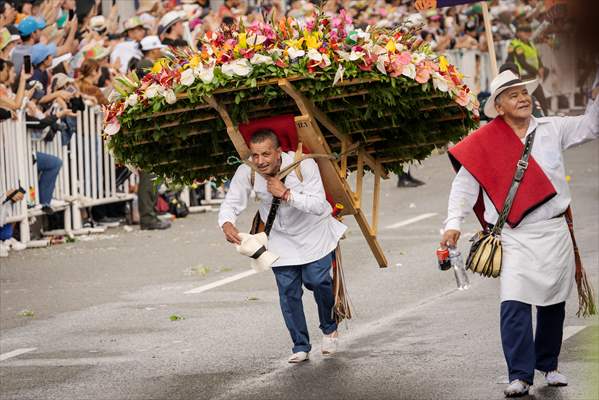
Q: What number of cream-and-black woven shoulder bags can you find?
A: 1